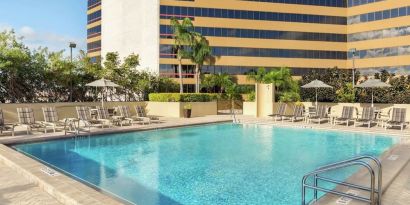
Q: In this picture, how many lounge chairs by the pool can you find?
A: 13